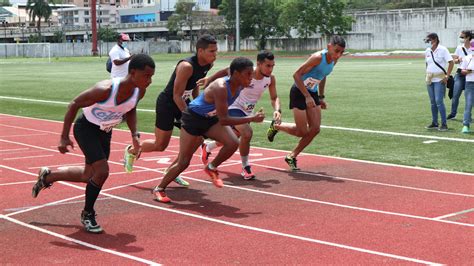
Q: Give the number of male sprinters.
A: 5